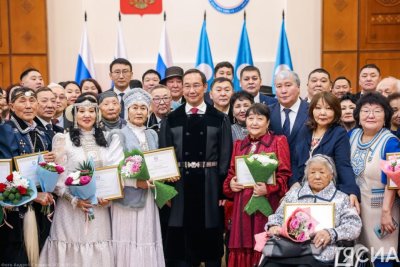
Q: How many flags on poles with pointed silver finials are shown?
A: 6